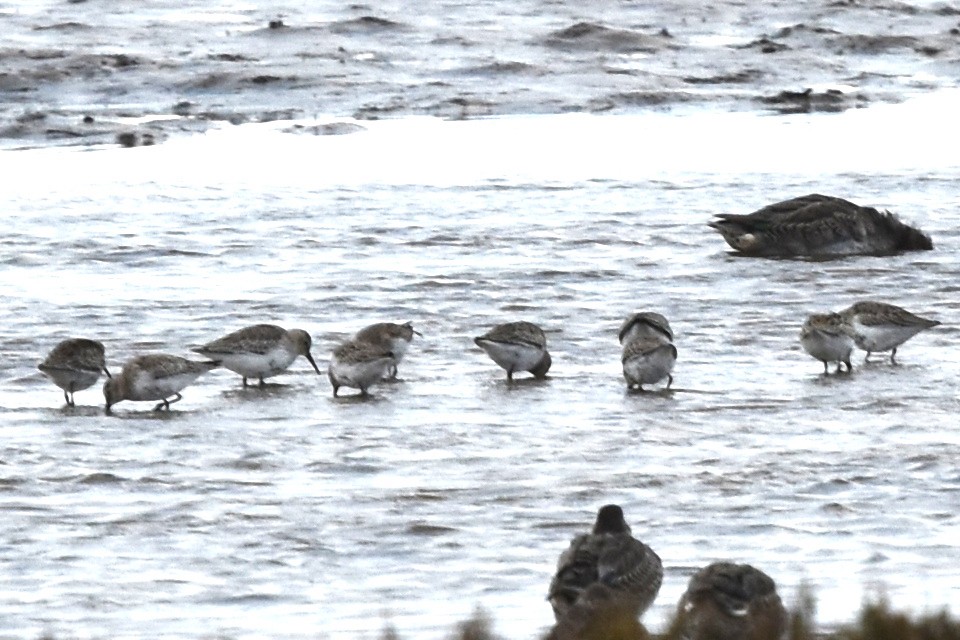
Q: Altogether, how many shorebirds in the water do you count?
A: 10